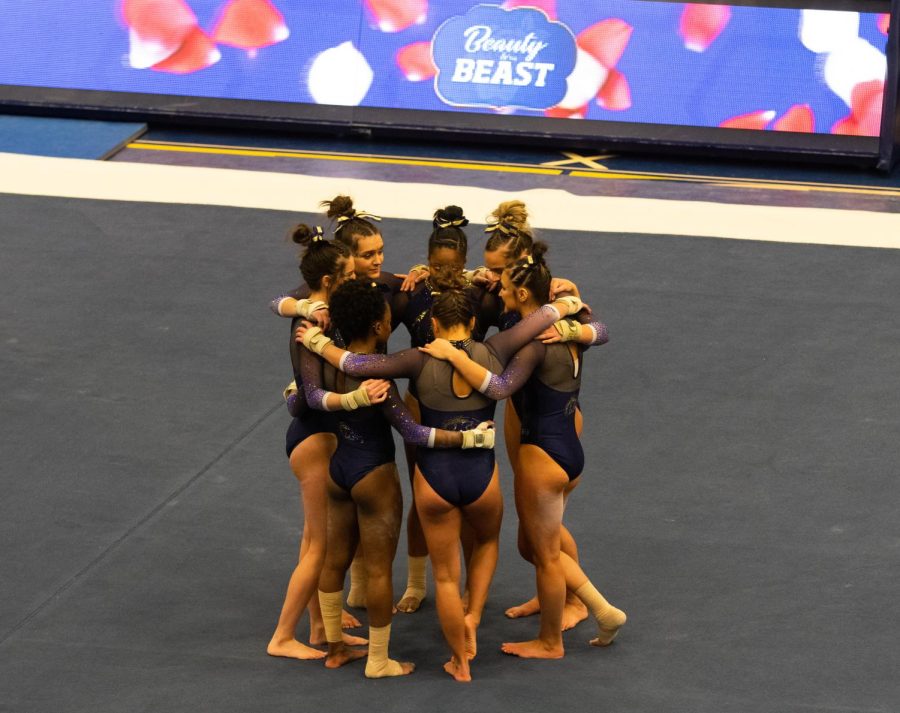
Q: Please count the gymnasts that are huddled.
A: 7